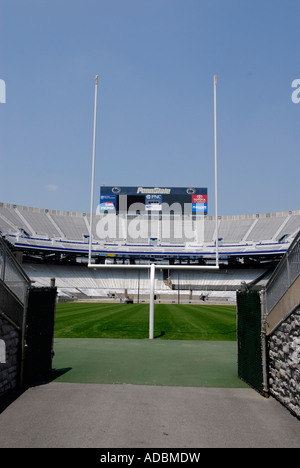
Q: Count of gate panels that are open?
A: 2